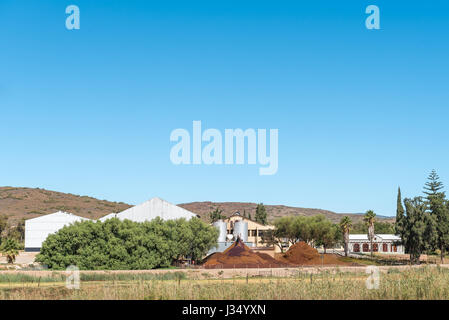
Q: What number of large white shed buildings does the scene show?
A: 2